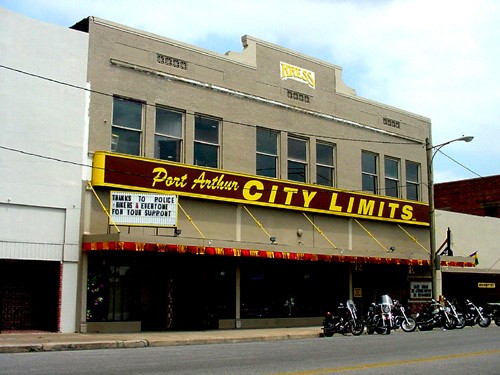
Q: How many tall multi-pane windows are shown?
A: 9